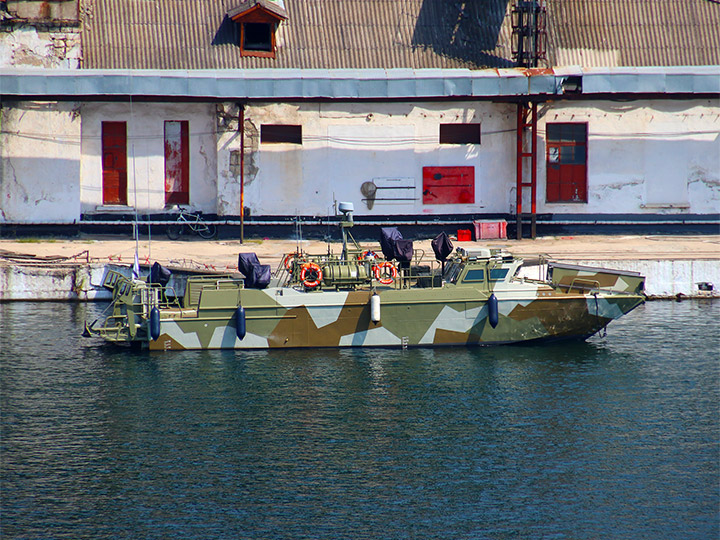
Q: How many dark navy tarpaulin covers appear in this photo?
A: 4